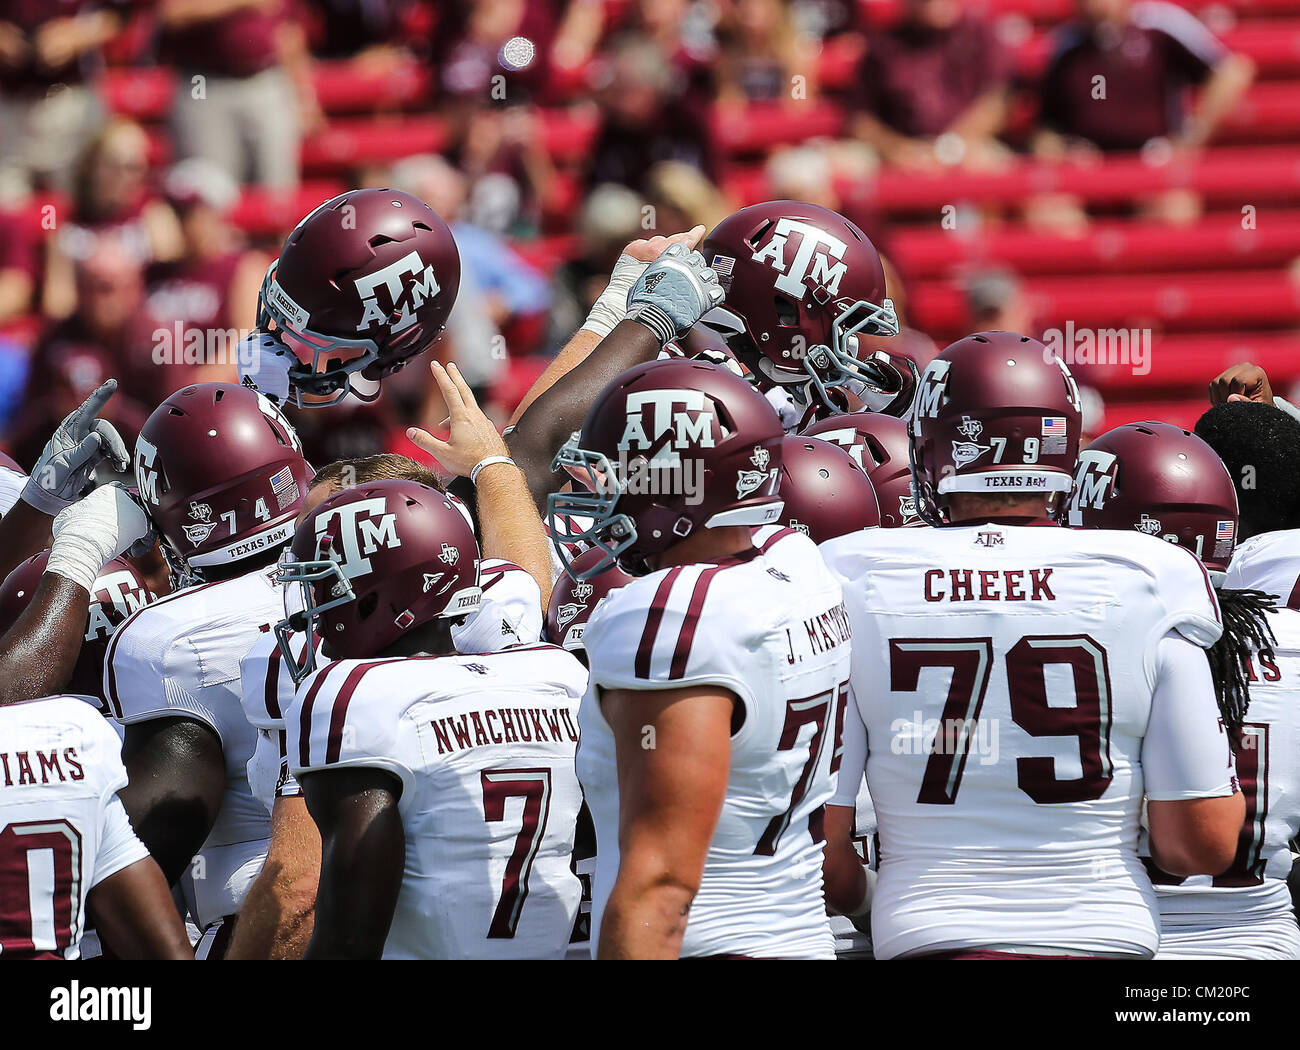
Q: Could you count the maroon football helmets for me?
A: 11